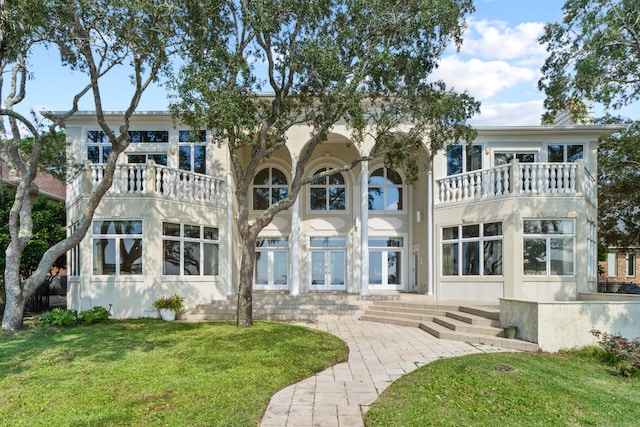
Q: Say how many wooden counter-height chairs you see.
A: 0